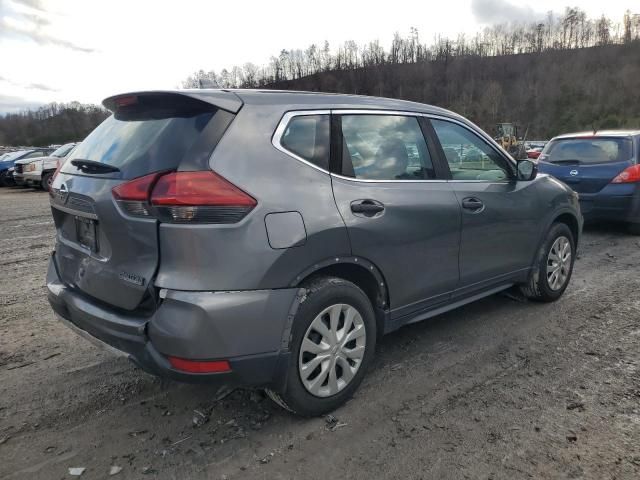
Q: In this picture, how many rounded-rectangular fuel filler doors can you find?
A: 1